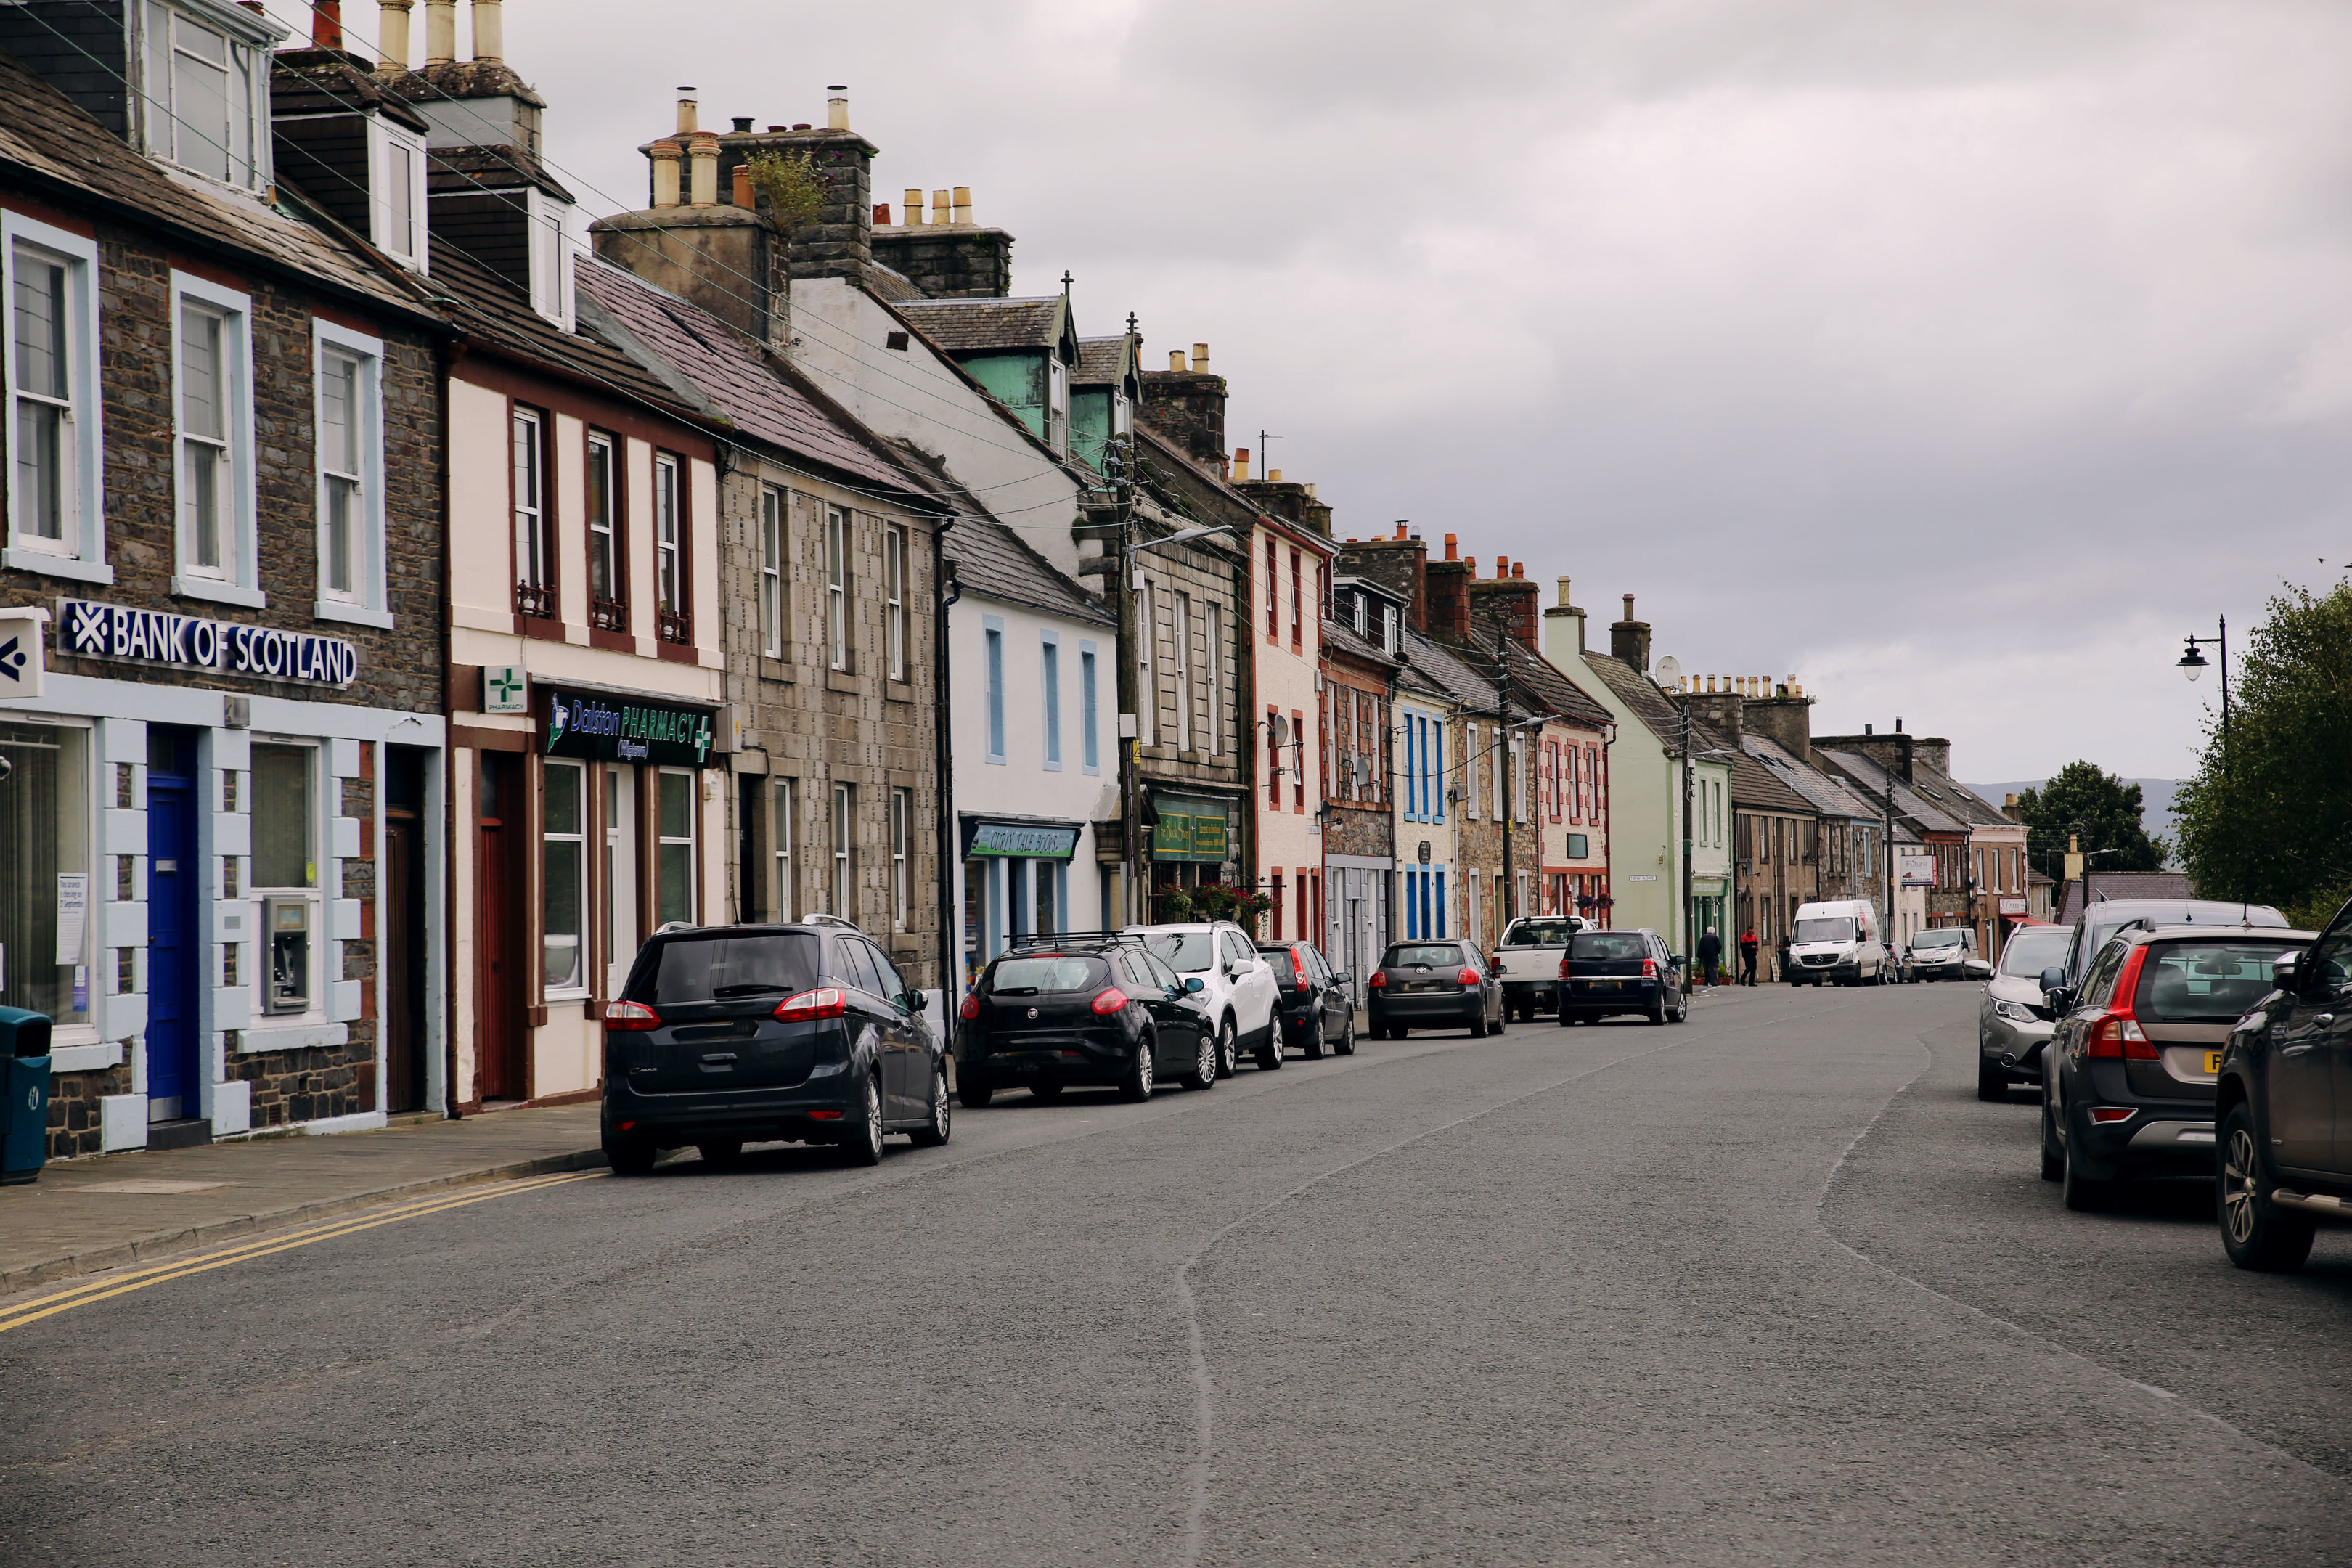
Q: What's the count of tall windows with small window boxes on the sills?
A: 3